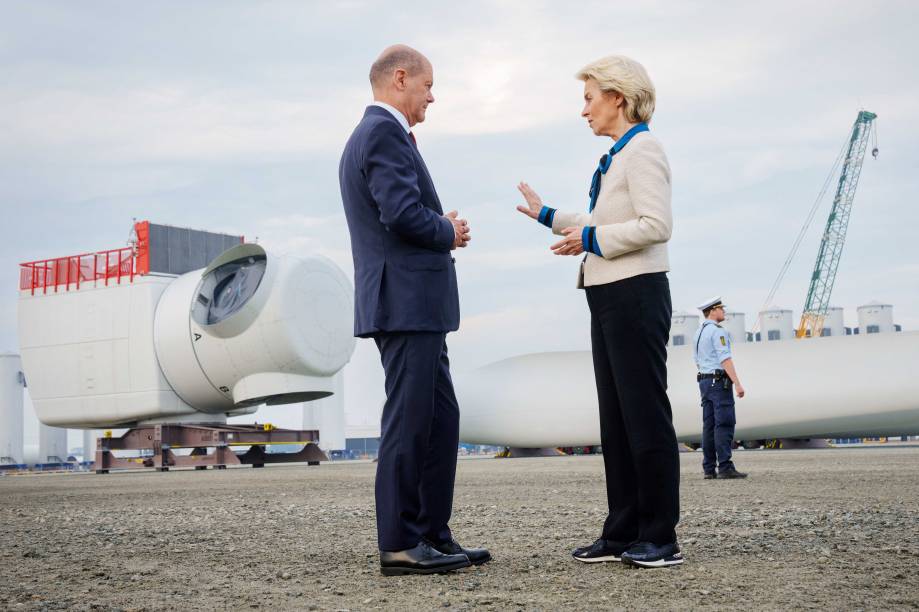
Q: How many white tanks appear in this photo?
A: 5